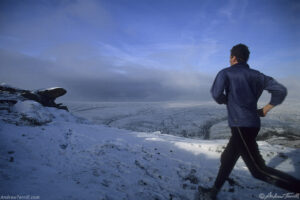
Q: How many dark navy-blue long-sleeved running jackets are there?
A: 1